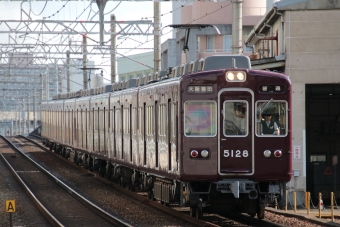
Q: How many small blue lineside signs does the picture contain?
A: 0